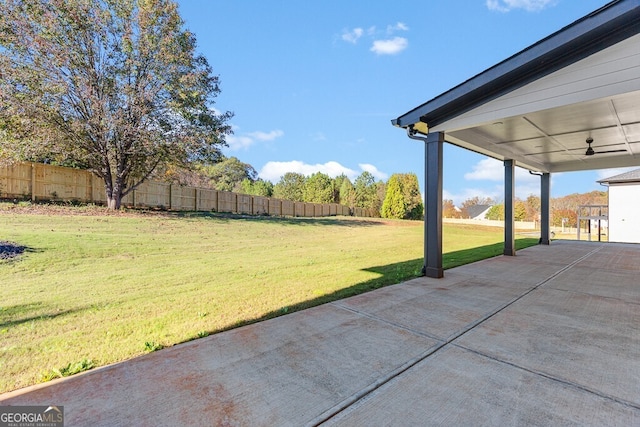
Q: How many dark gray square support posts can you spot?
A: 3